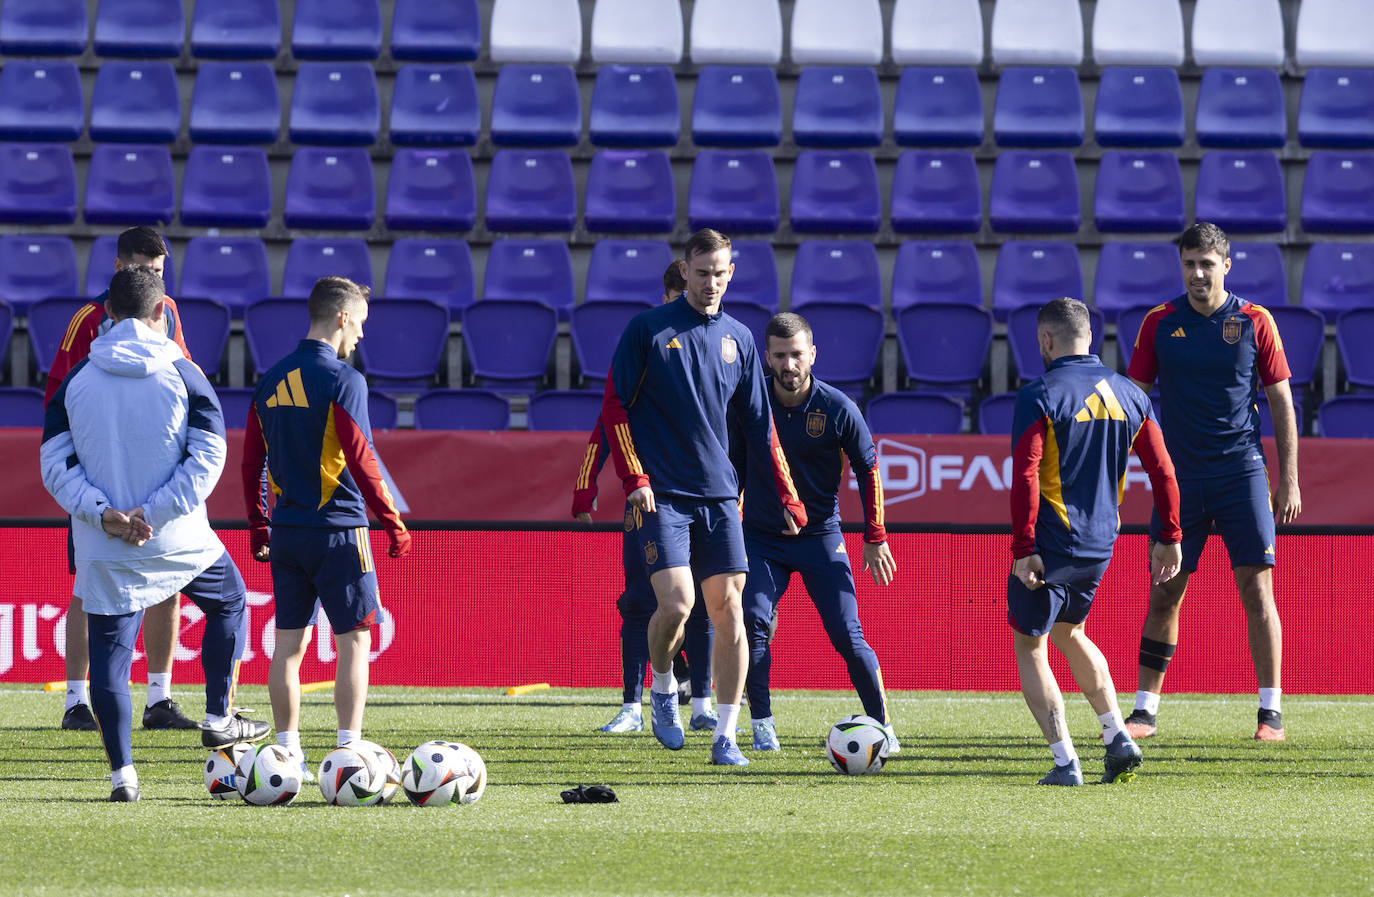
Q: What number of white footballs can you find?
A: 7